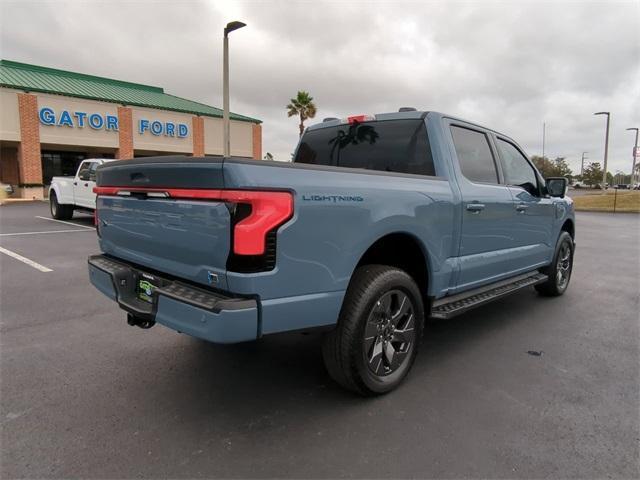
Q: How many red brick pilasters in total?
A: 4